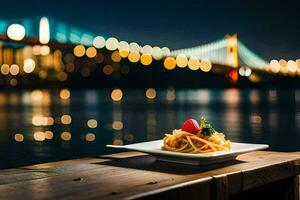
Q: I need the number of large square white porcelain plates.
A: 1